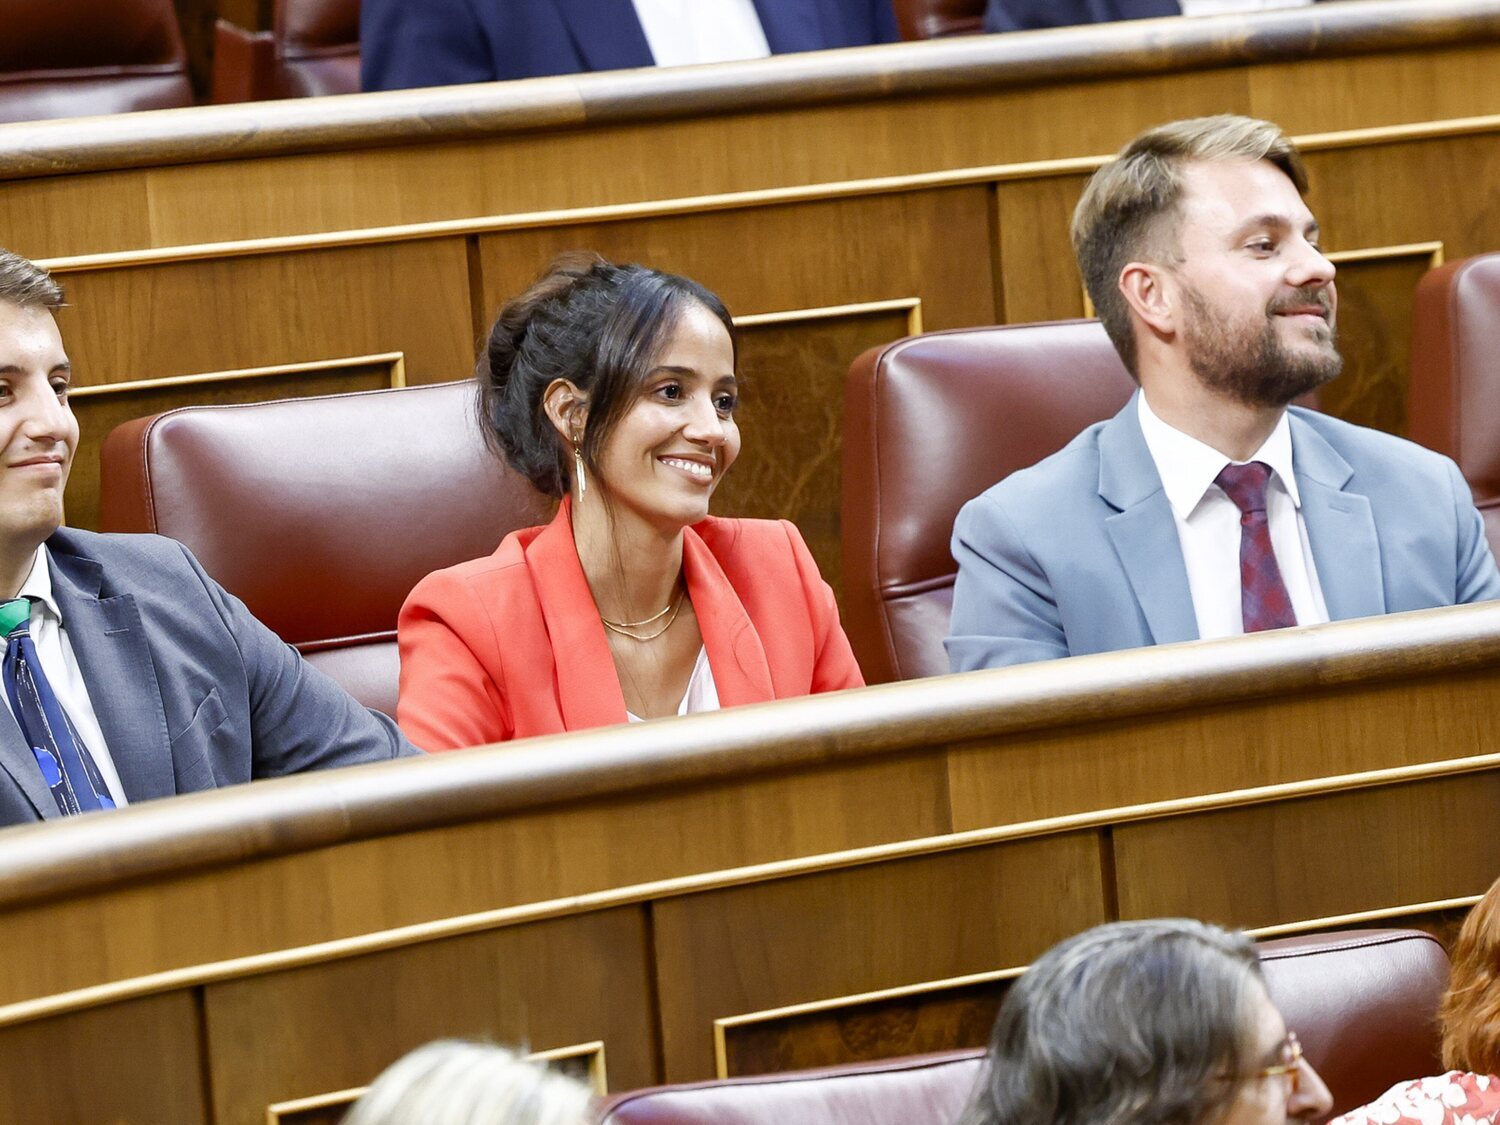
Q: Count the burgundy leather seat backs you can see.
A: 8